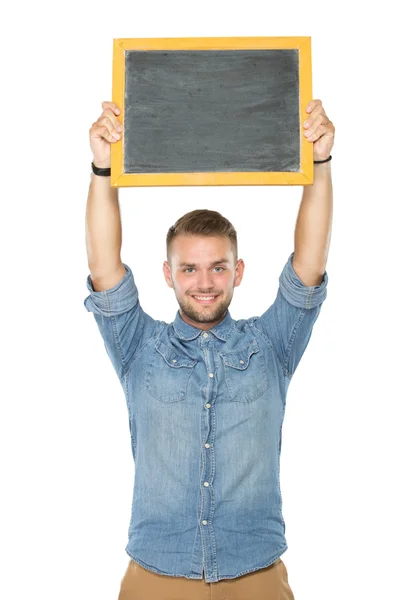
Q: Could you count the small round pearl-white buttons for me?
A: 8